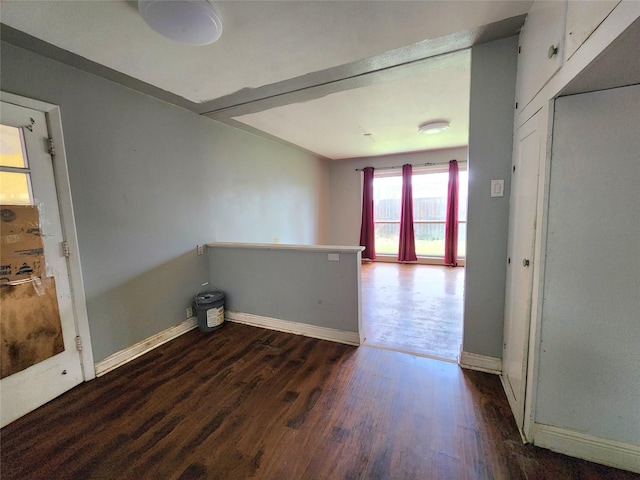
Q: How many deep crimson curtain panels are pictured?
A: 3